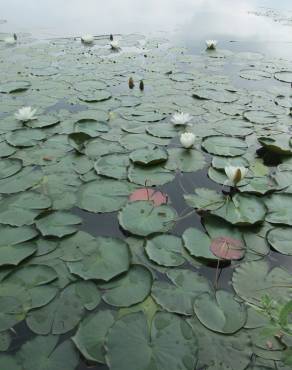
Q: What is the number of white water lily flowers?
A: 8